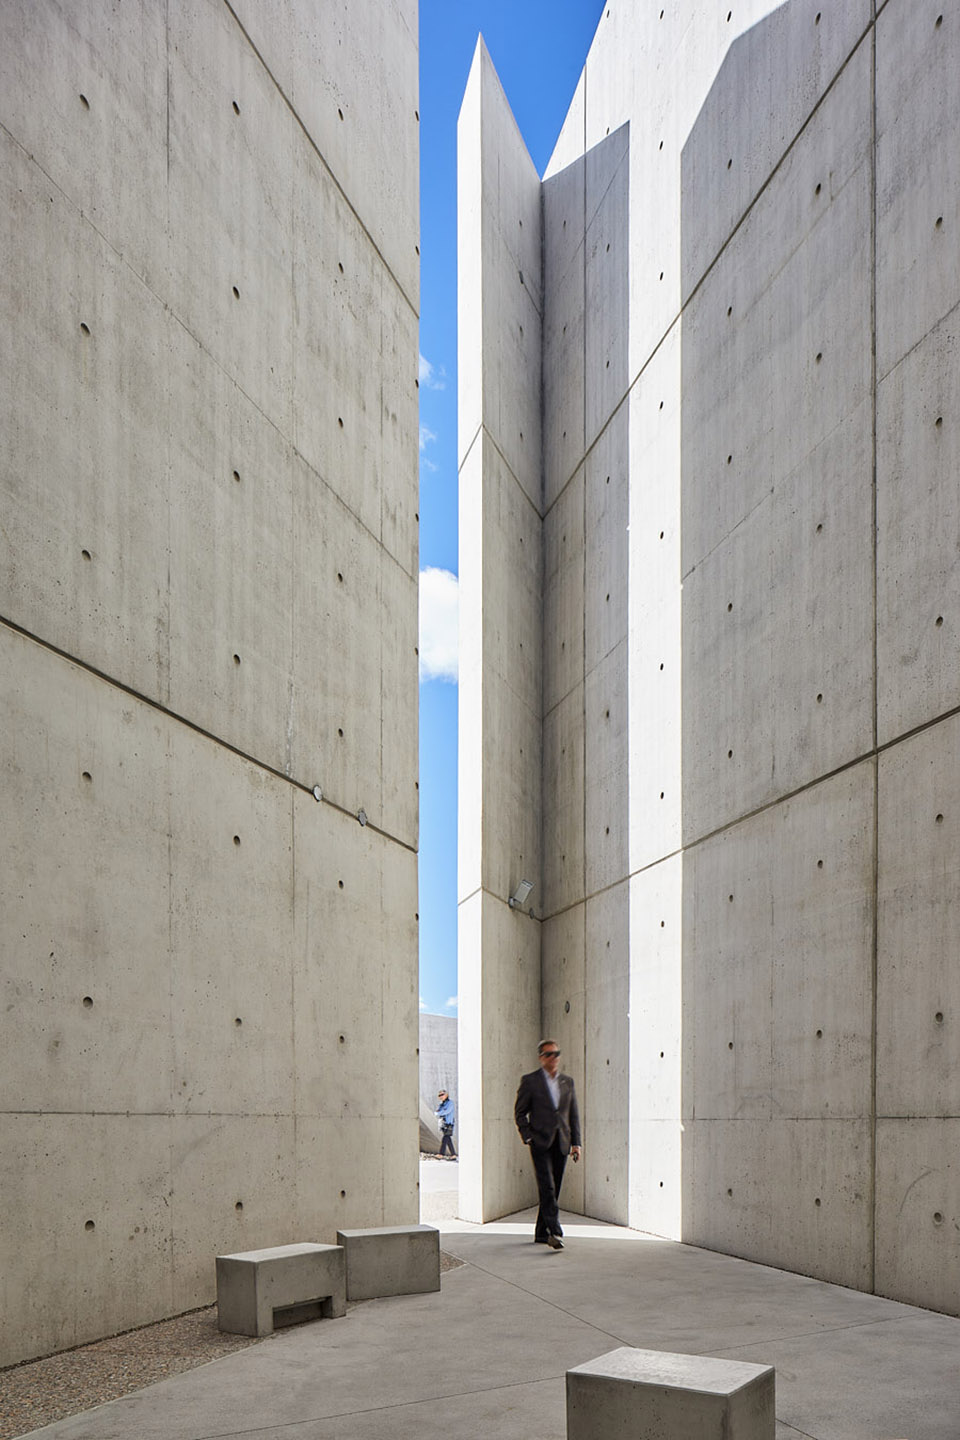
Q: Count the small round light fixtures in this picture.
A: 2